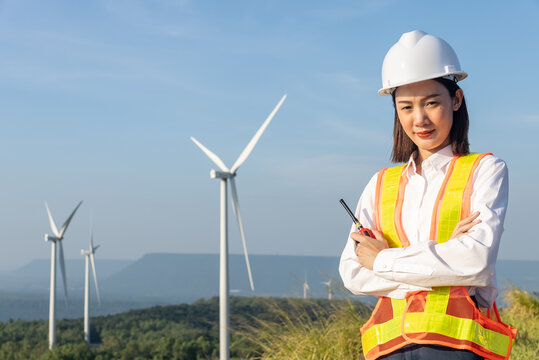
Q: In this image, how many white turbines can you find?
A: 5